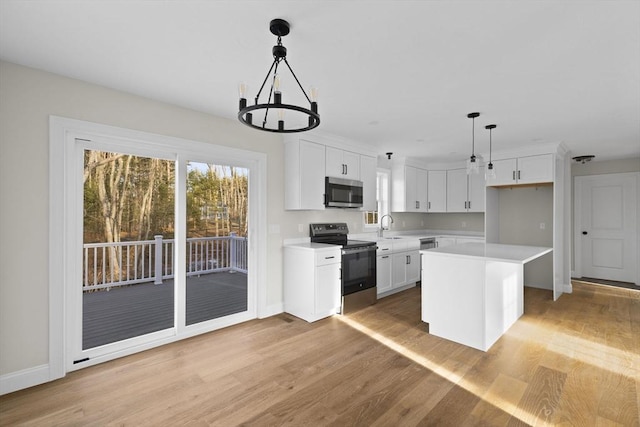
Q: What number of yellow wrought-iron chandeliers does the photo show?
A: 0